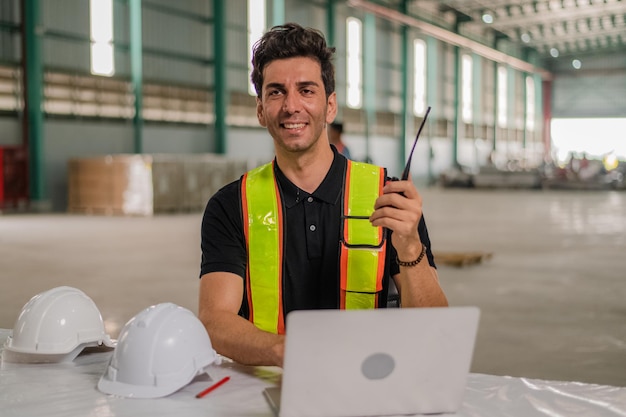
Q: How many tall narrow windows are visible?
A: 7